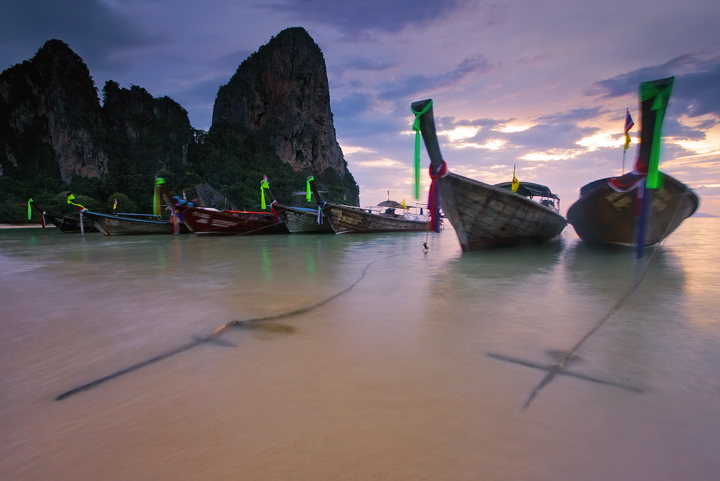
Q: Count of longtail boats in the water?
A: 7